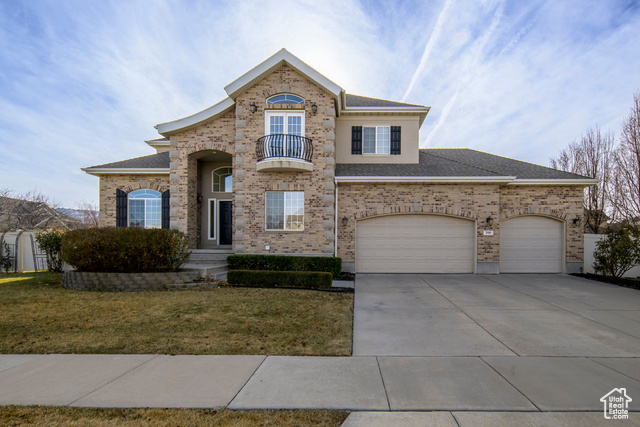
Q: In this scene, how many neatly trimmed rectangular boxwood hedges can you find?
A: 2